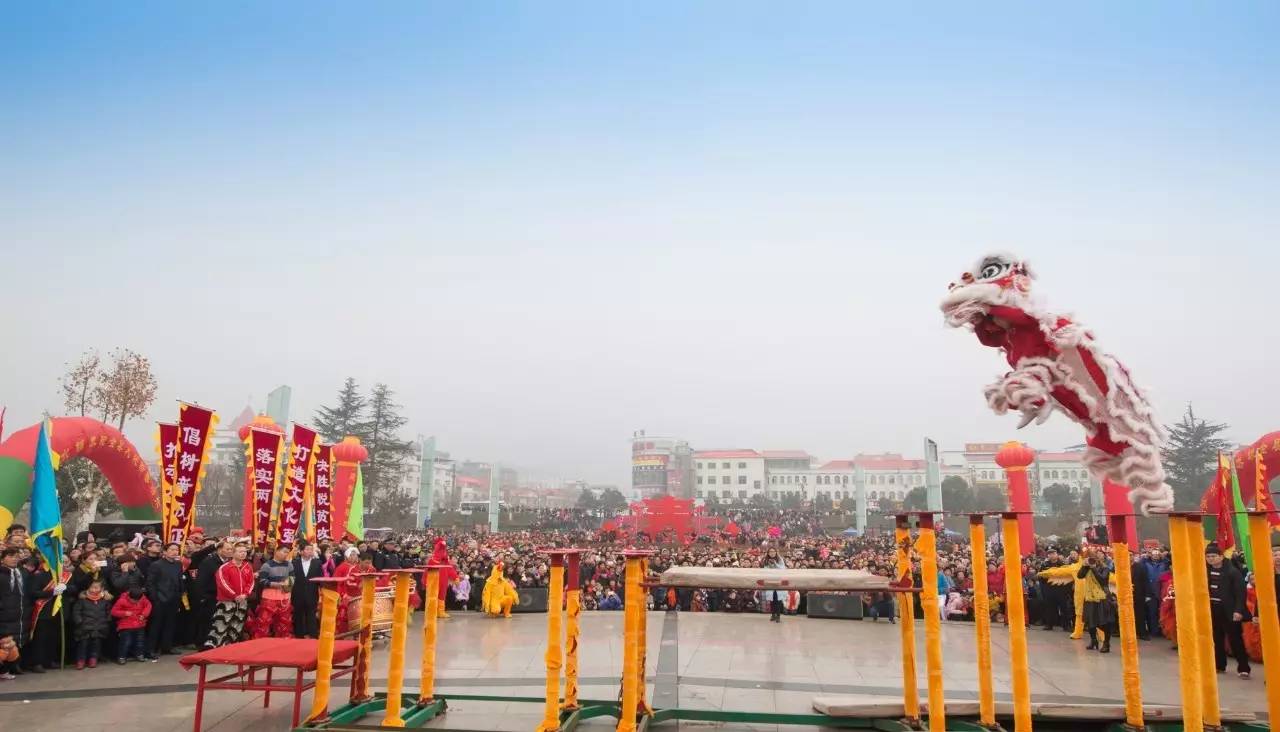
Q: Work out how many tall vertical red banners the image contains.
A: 5